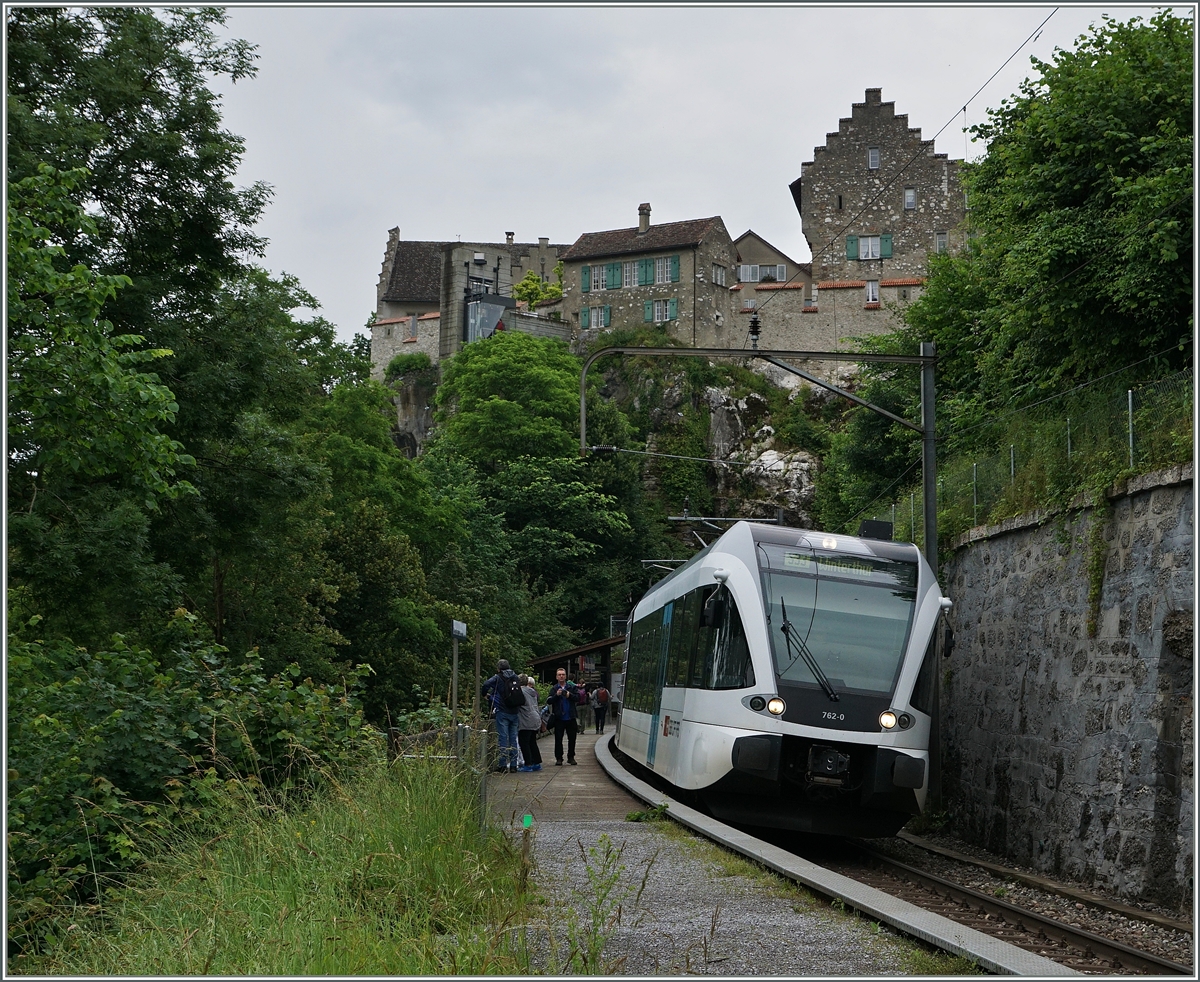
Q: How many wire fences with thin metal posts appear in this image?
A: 1